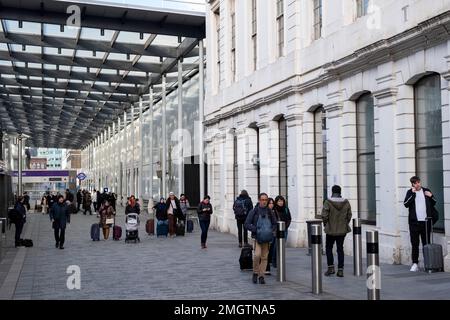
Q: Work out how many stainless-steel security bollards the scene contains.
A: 4